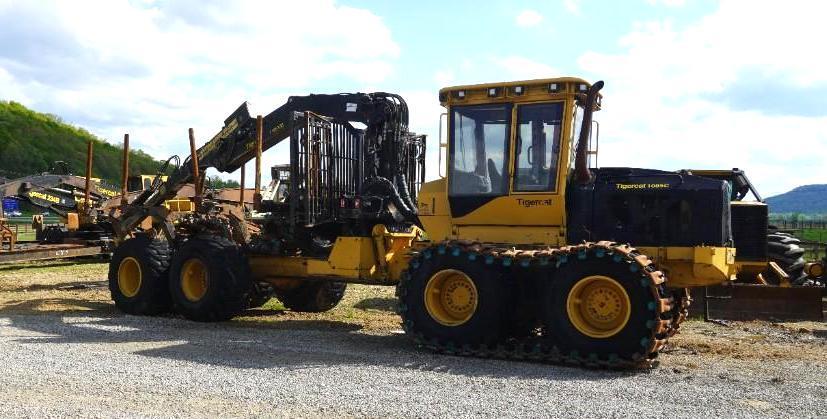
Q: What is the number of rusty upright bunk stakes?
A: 5